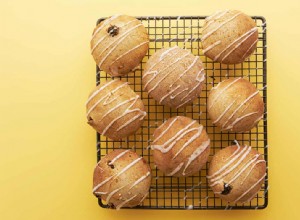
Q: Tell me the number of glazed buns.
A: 8